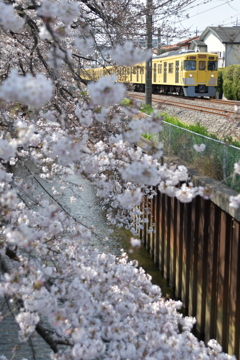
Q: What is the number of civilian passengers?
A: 0